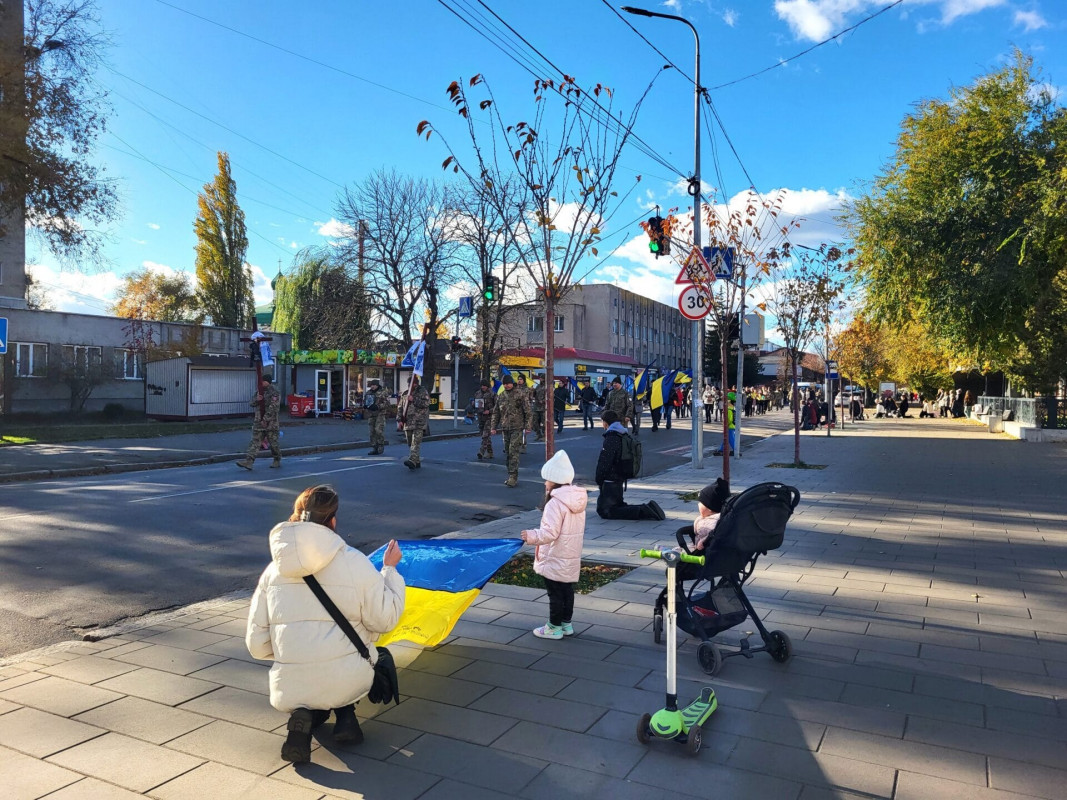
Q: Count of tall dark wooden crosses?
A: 2